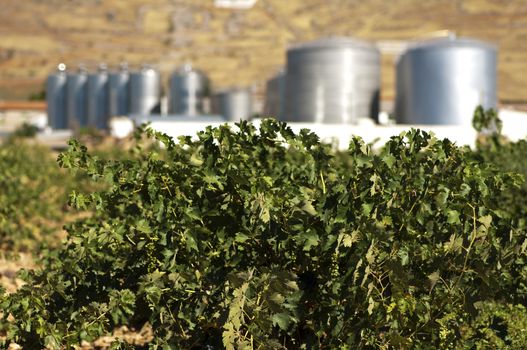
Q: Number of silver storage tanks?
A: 10